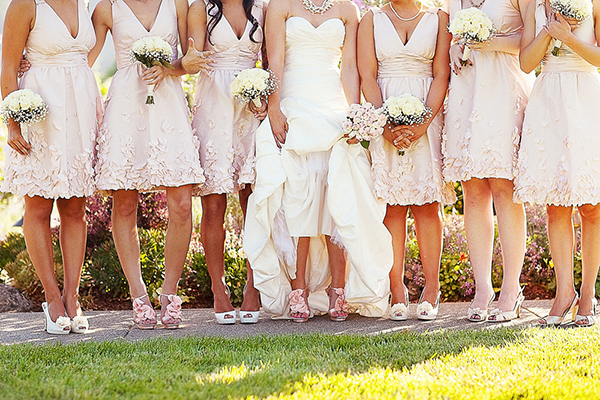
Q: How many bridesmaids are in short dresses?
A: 6